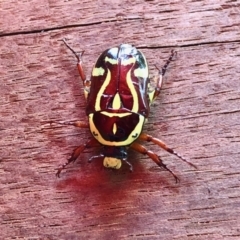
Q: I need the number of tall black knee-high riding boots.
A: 0